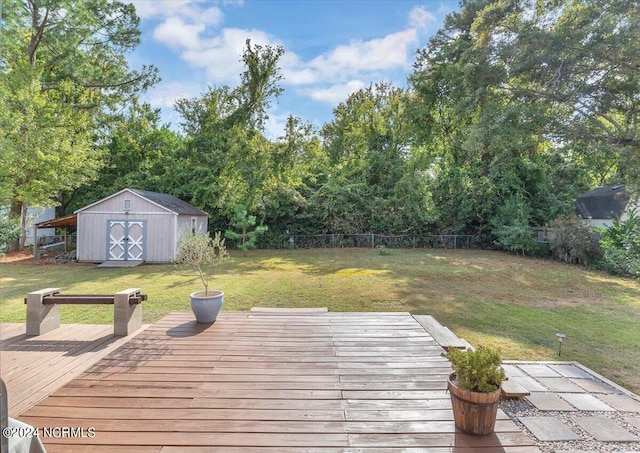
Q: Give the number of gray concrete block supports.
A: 2